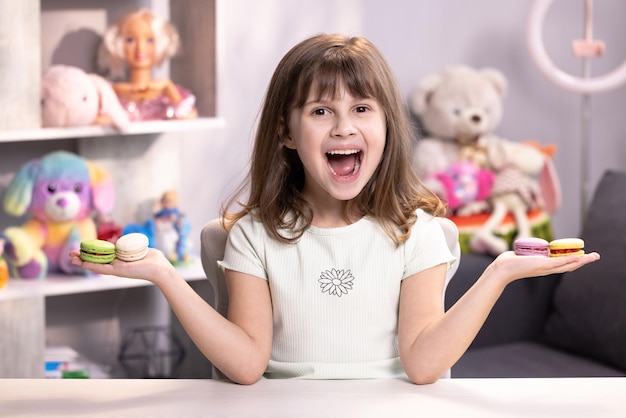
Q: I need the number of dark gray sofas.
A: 1